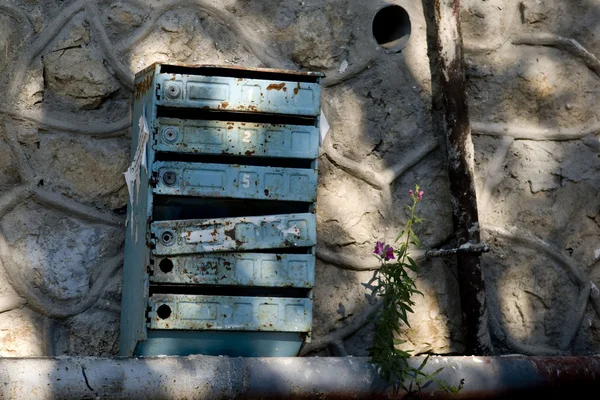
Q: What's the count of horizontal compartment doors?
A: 6